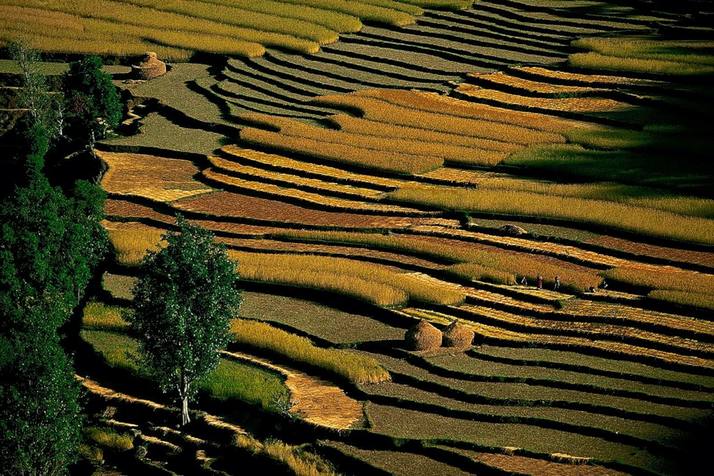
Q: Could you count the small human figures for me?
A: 5